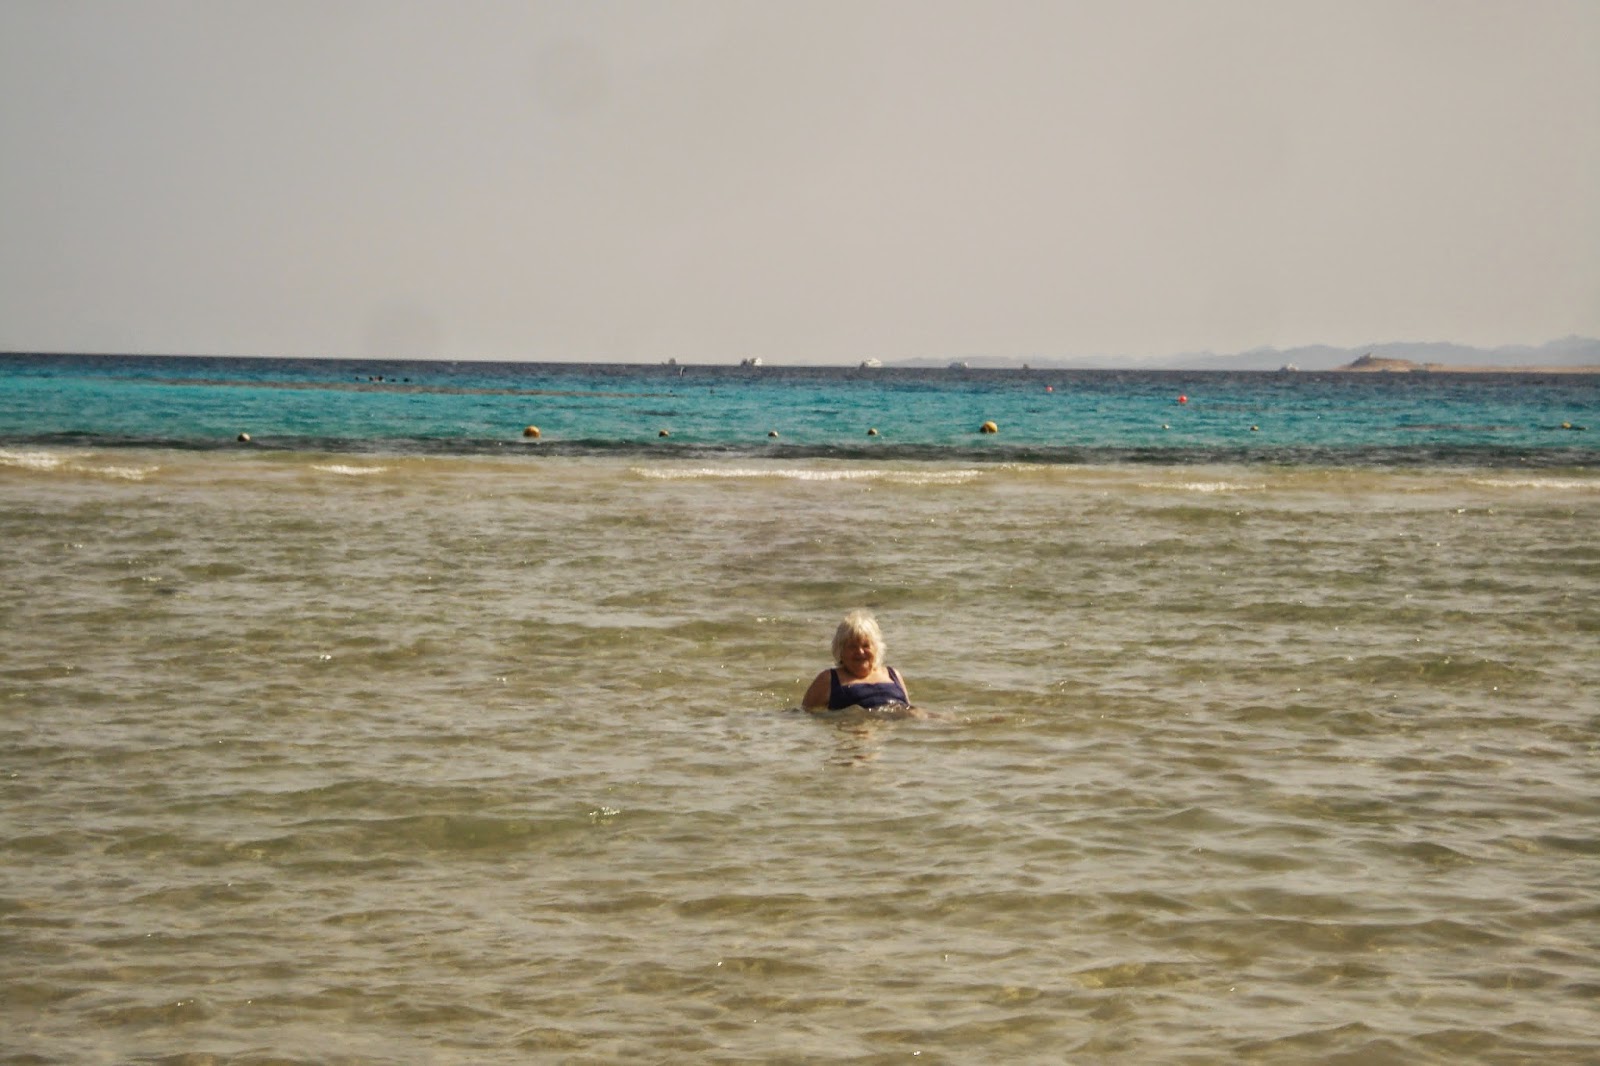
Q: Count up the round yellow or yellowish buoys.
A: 9